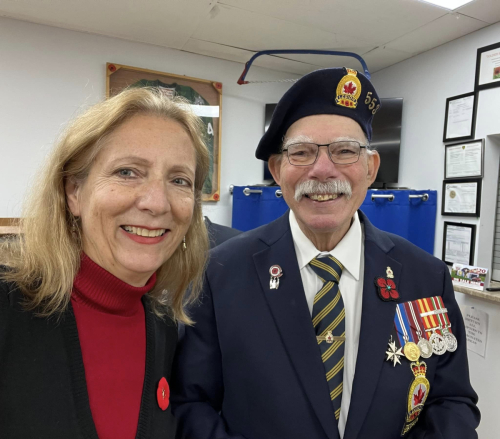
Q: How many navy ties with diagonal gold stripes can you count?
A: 1